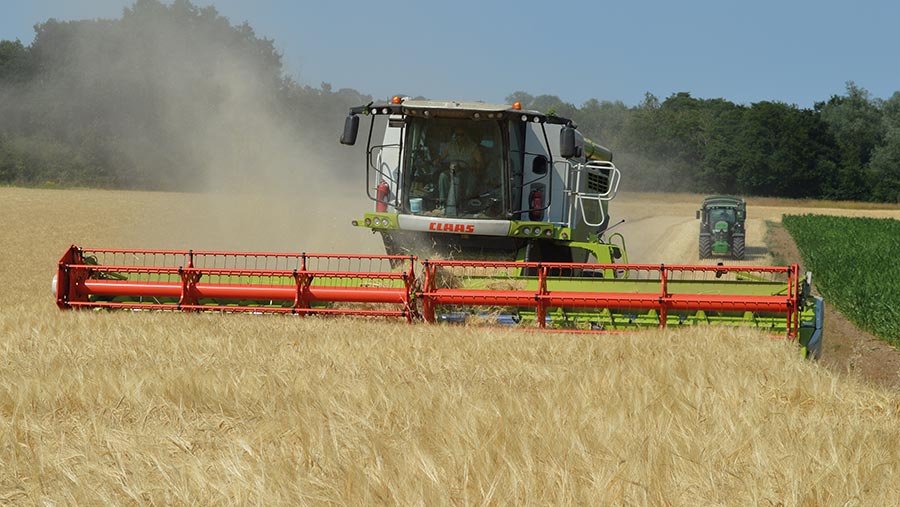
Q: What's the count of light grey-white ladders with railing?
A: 1